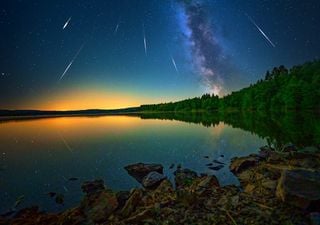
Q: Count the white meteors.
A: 6